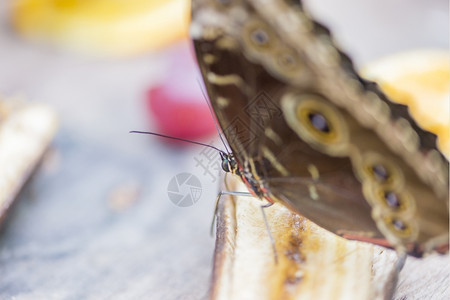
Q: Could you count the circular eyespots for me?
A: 6